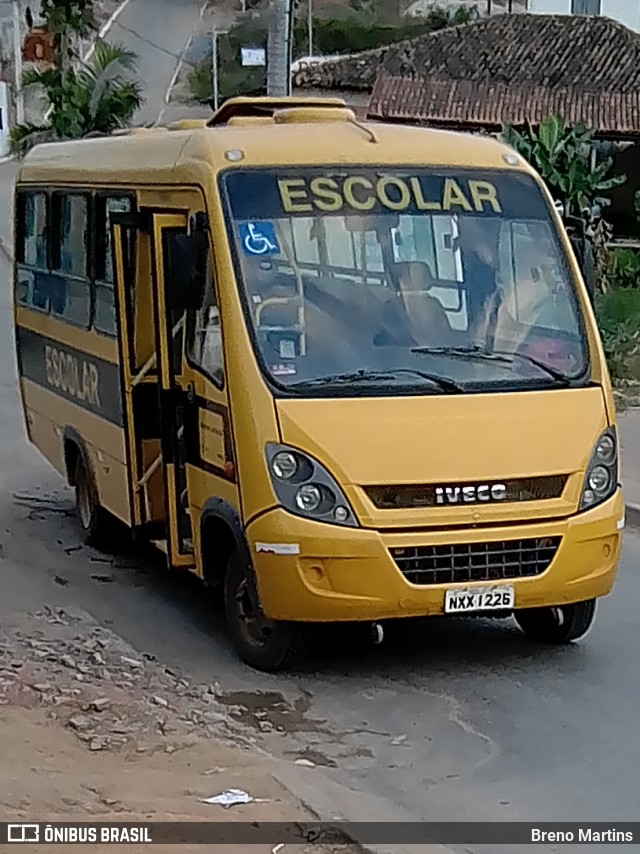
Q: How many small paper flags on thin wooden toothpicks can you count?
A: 0